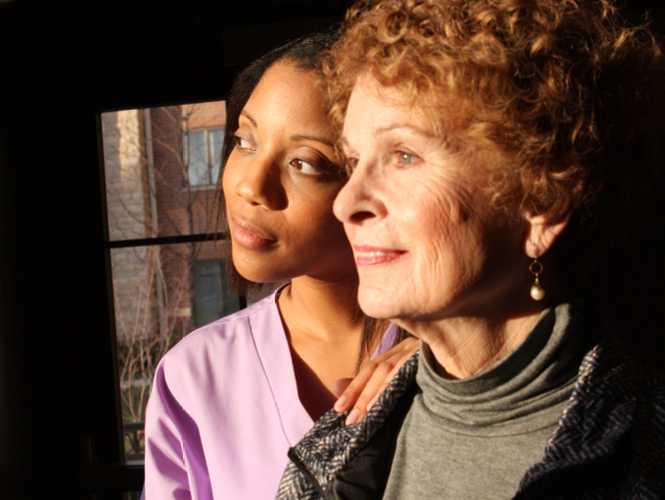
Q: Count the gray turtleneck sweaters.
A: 1